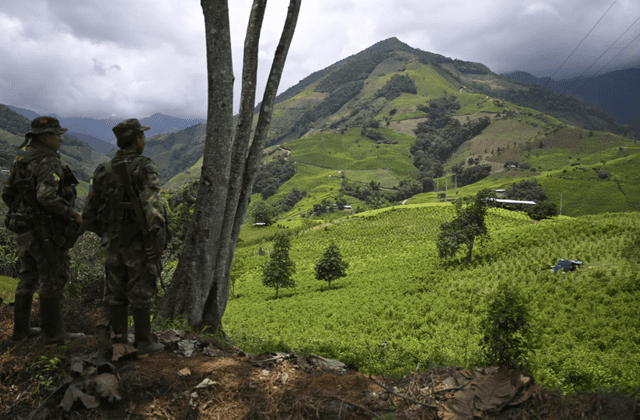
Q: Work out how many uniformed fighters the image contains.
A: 2